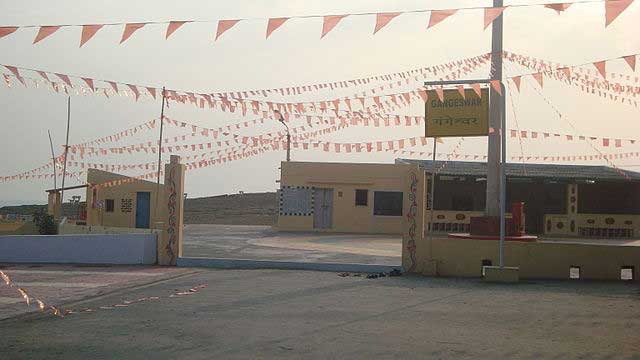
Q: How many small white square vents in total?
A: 2